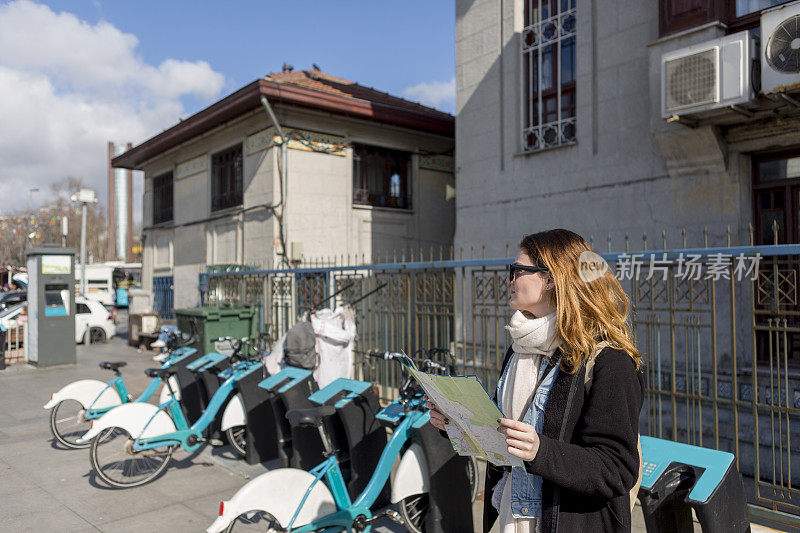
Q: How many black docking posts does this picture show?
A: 7